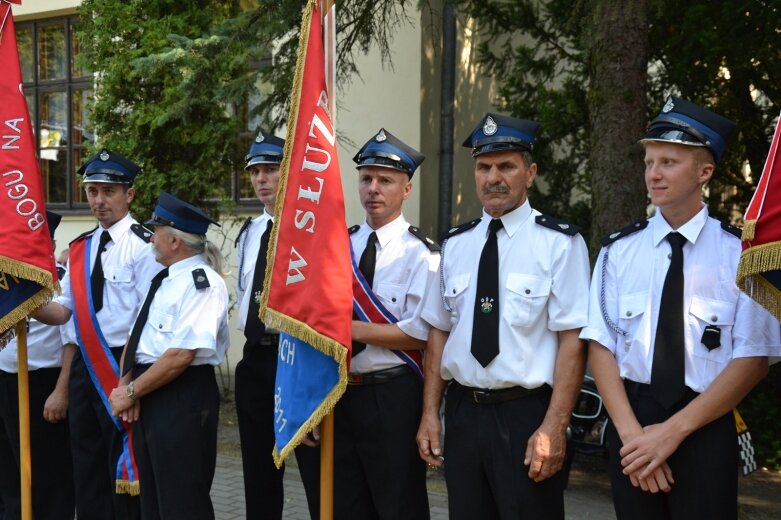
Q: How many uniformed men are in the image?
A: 7